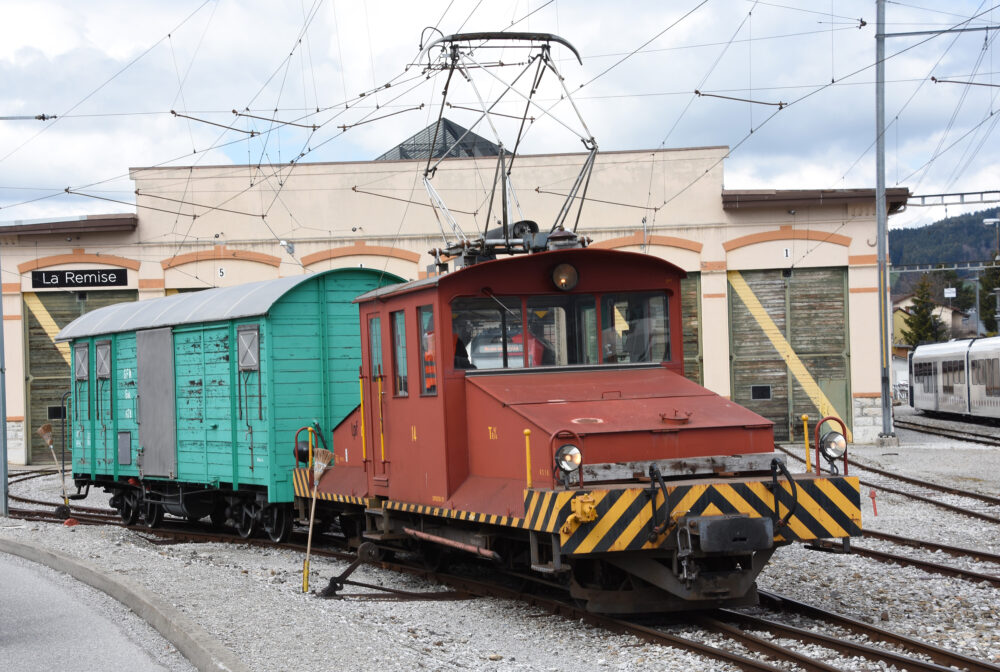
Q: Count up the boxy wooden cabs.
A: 1